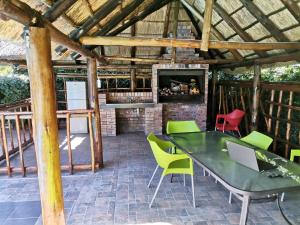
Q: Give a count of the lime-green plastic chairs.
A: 4